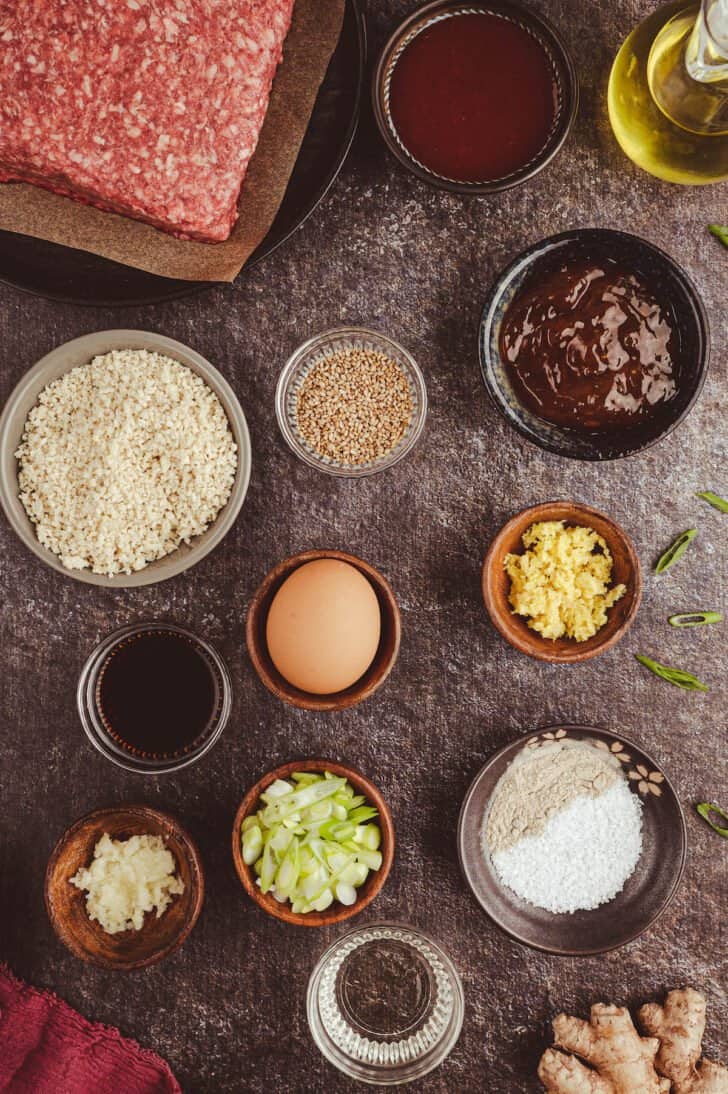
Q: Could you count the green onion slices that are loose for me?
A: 6